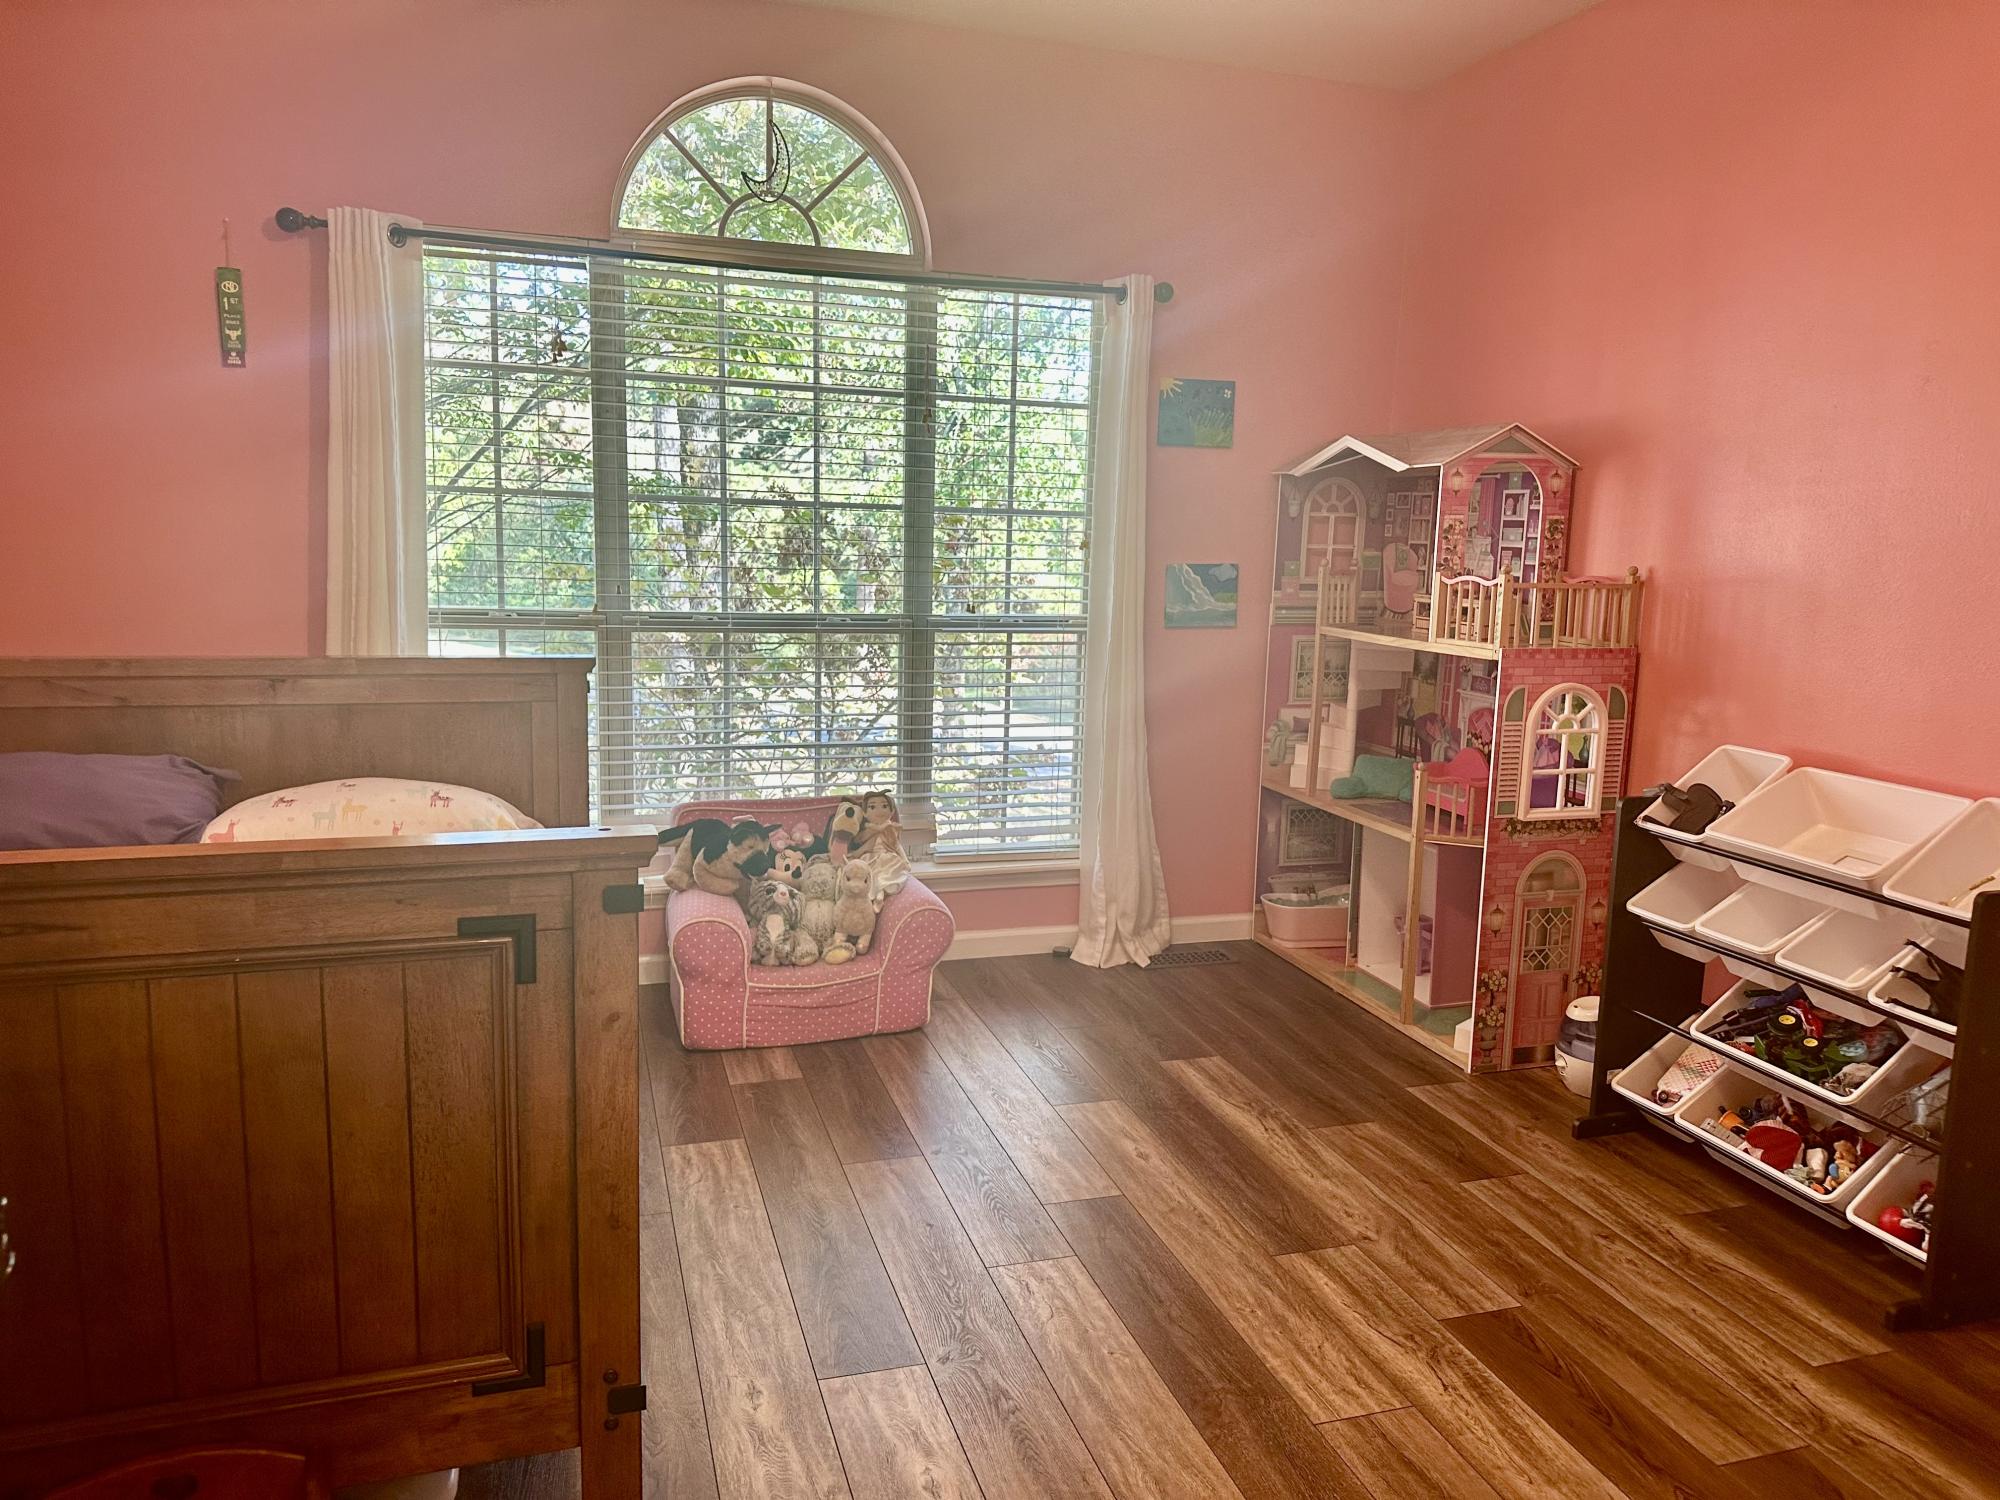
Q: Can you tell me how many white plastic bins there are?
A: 11